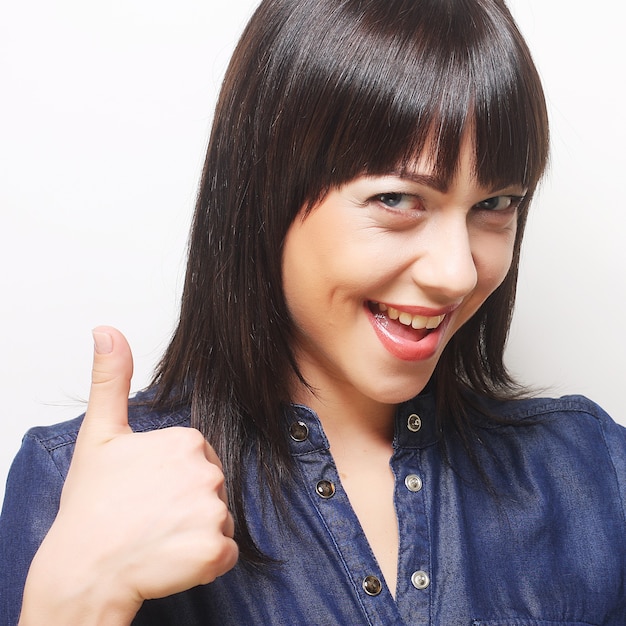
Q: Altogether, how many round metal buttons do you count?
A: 6